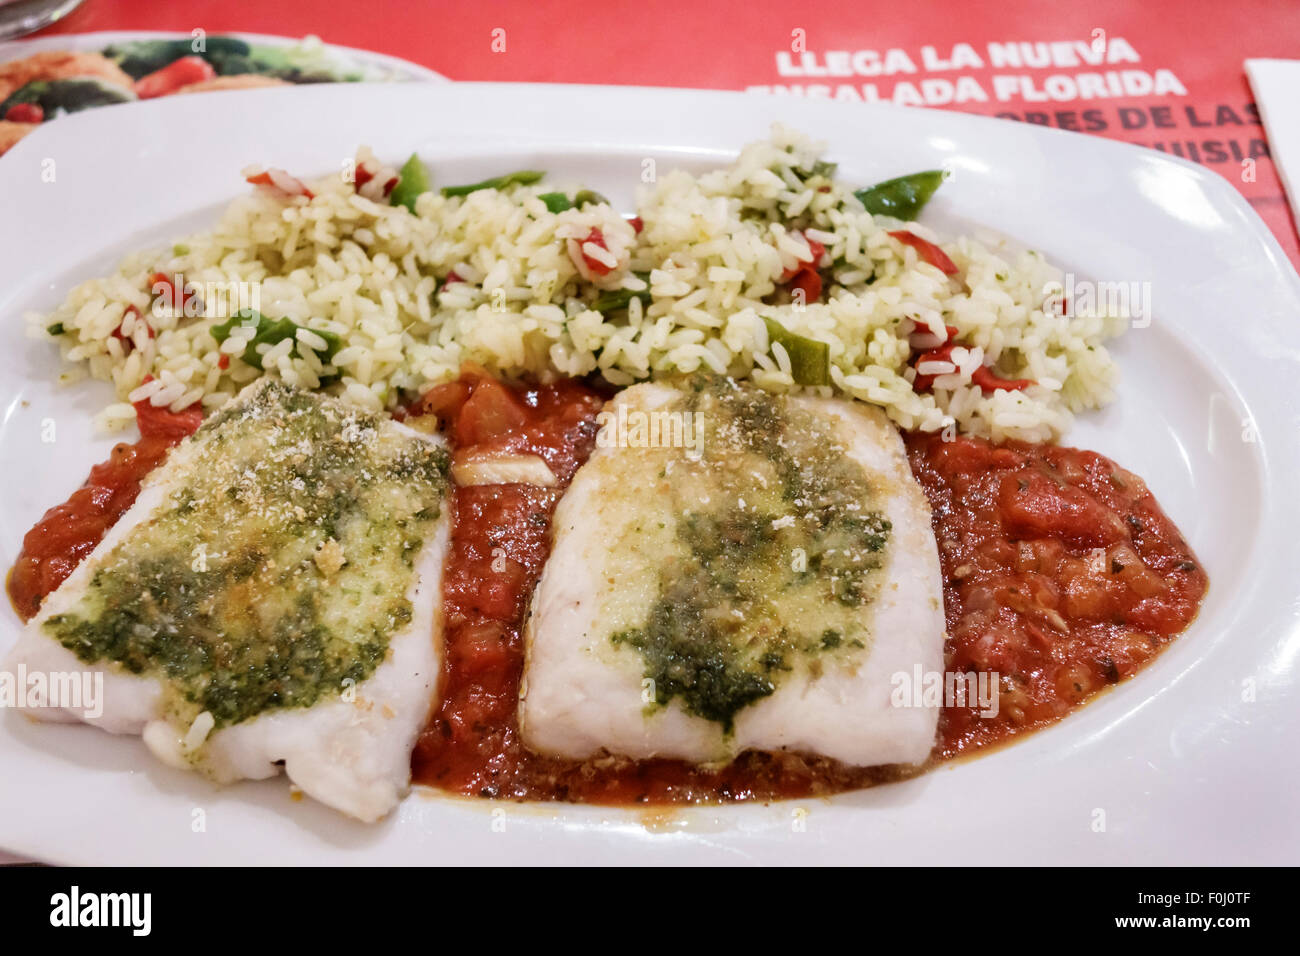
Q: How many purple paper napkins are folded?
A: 0